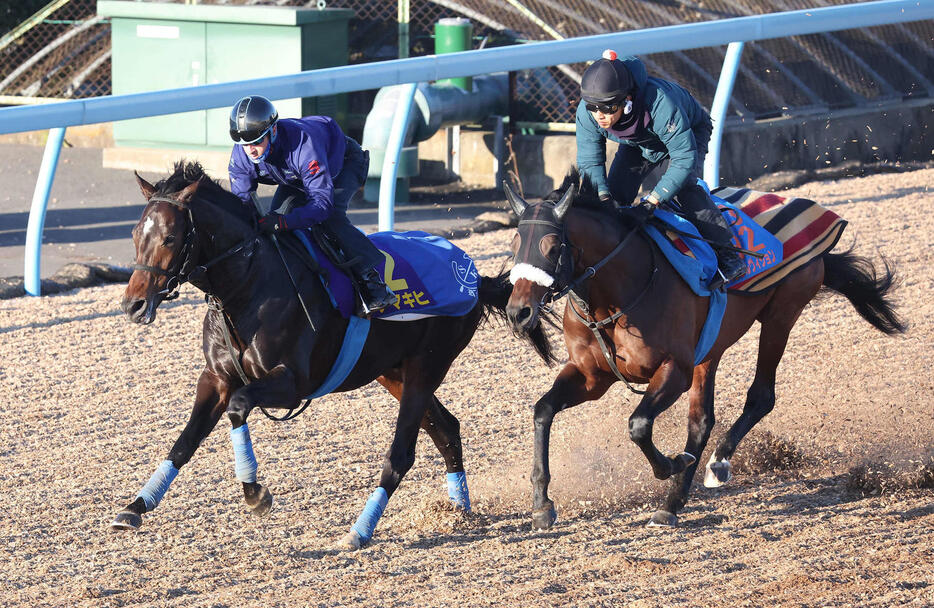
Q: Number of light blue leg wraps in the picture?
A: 4